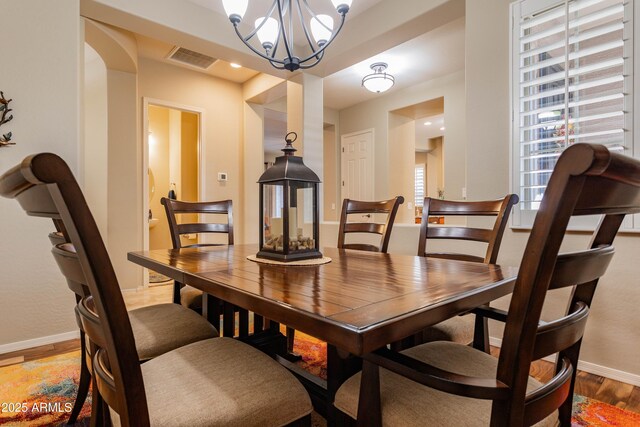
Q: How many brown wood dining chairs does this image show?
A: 6